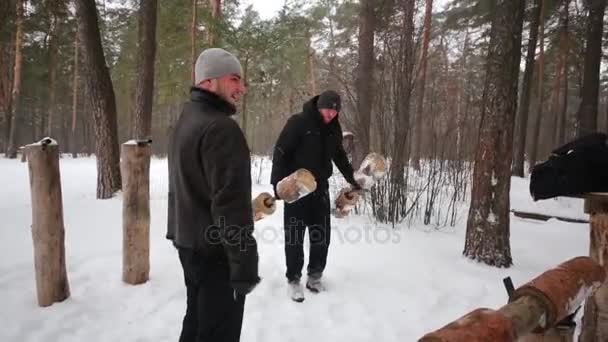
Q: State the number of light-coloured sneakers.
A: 2